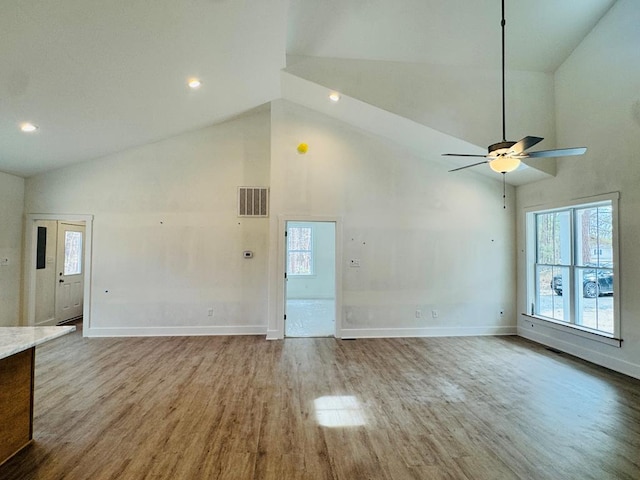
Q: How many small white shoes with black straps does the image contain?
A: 0